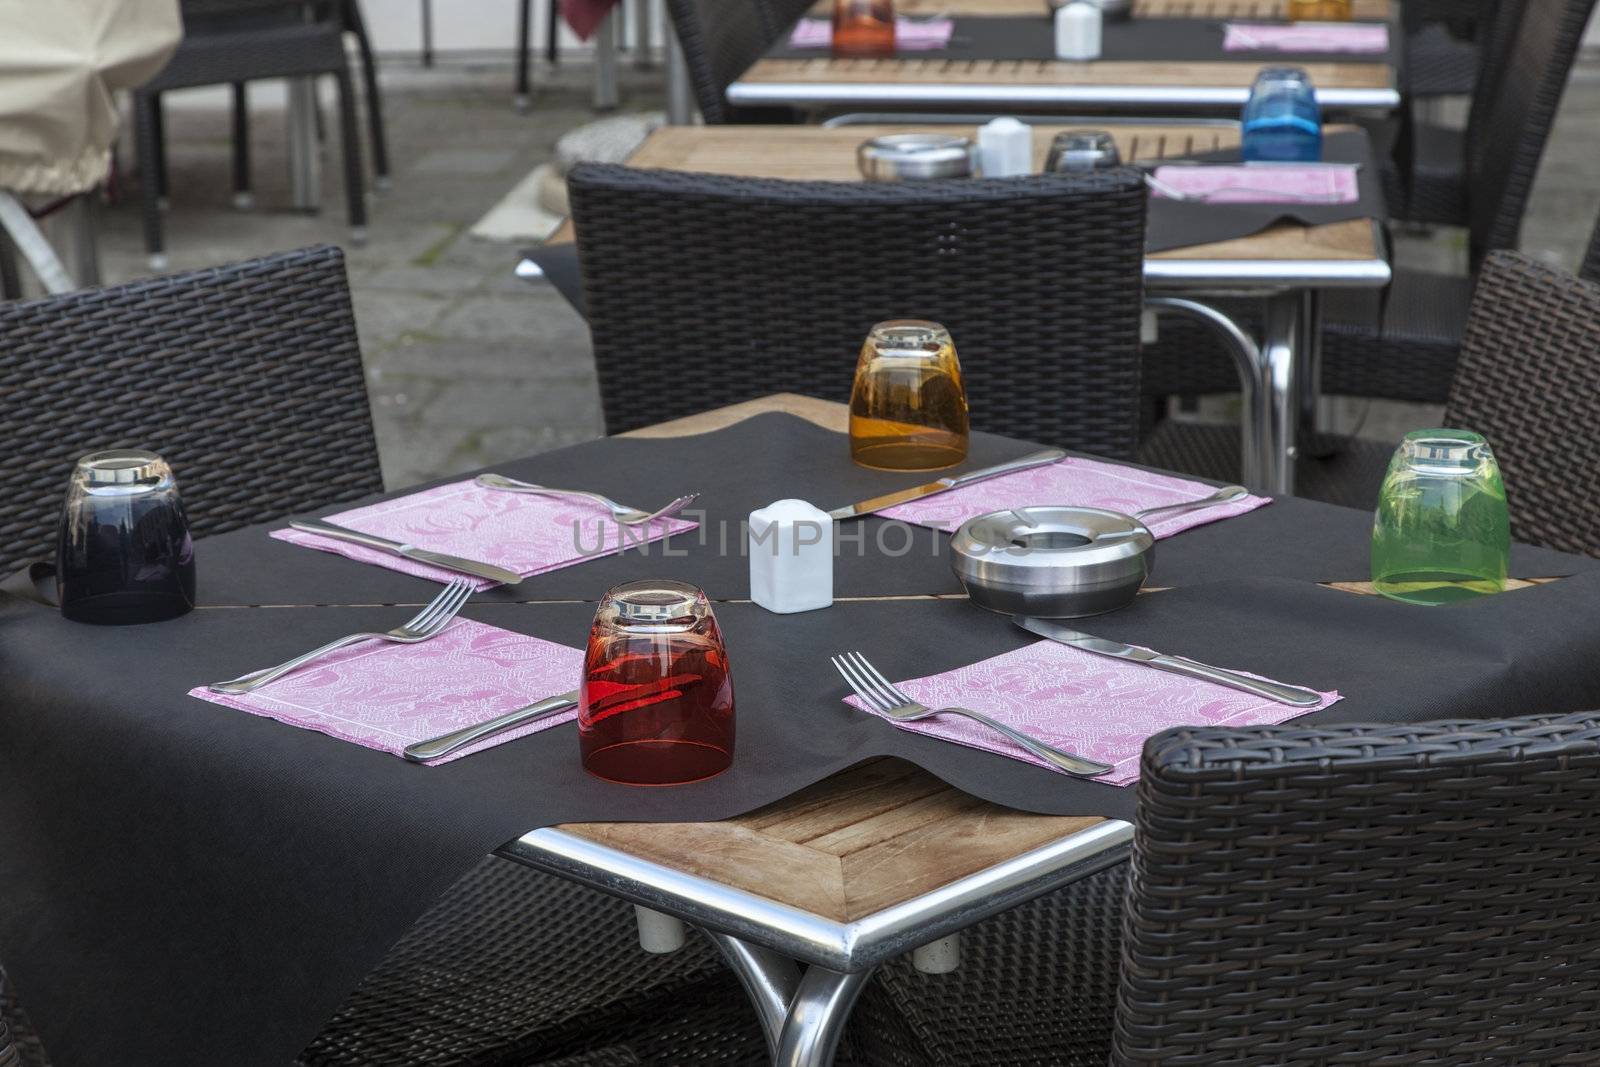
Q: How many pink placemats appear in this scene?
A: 7